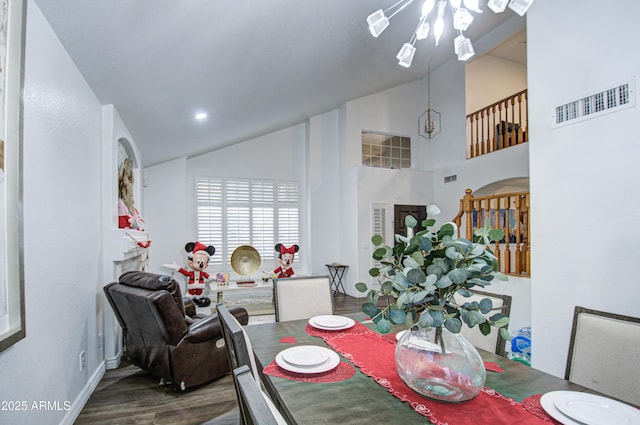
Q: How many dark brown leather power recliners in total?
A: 1